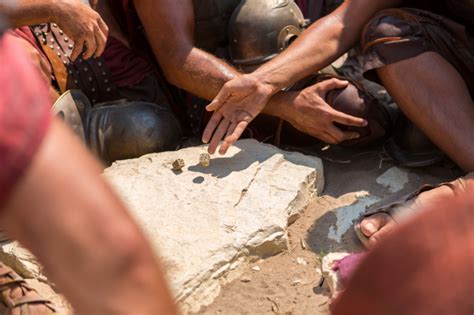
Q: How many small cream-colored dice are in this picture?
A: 2